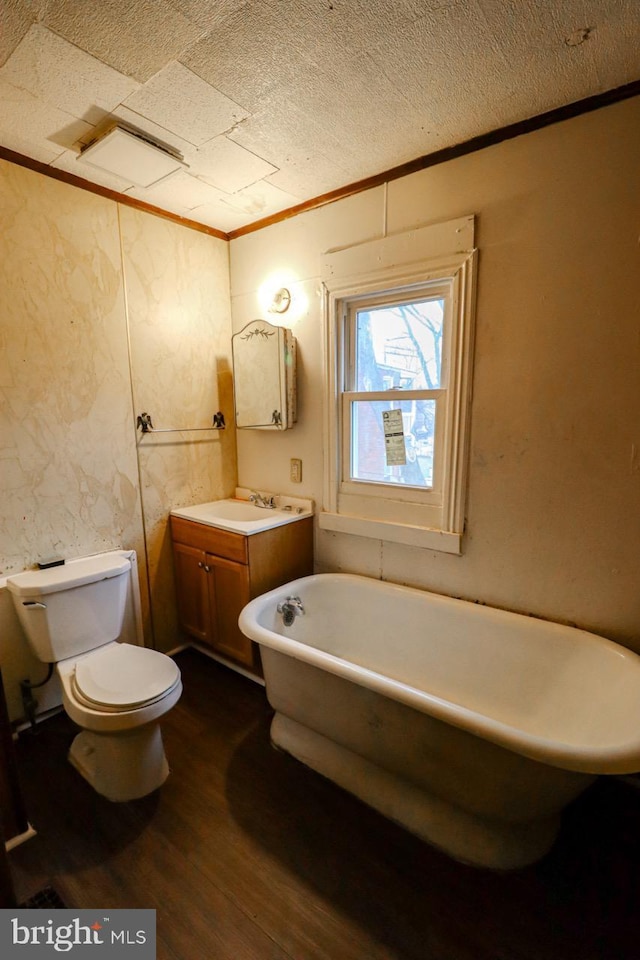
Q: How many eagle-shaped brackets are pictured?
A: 2